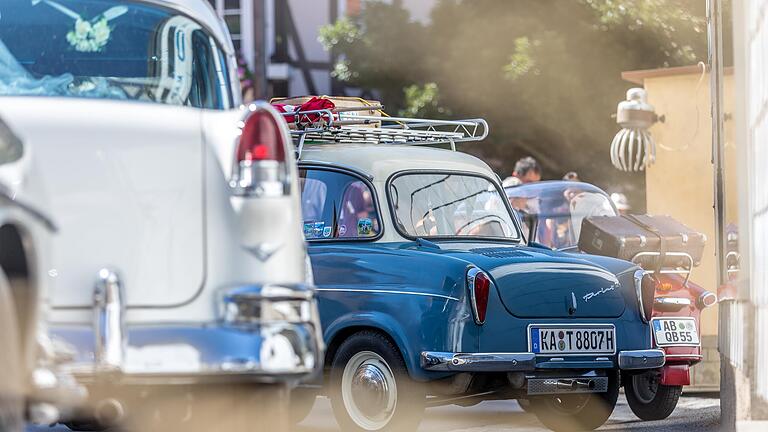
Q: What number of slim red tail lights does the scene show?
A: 2